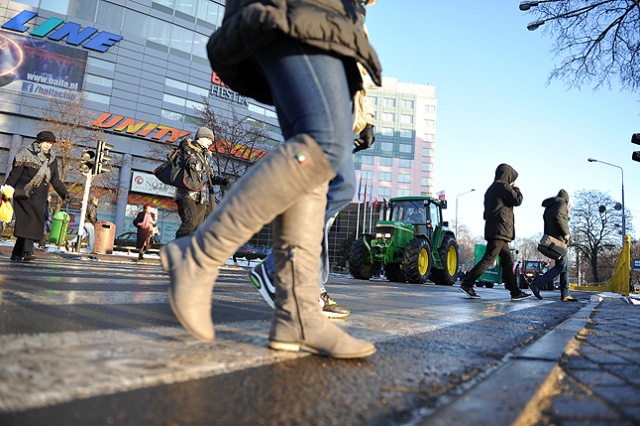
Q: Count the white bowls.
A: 0